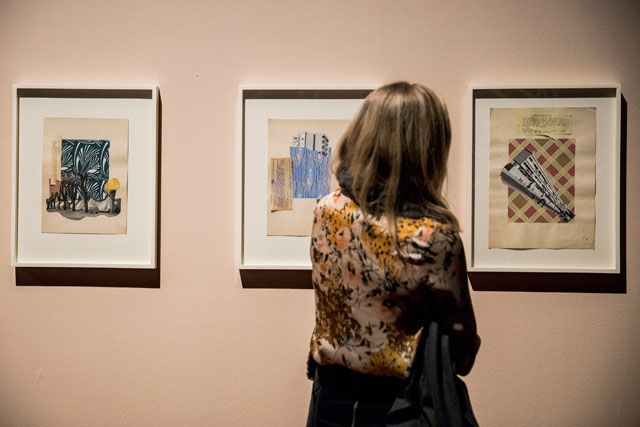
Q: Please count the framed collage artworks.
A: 3